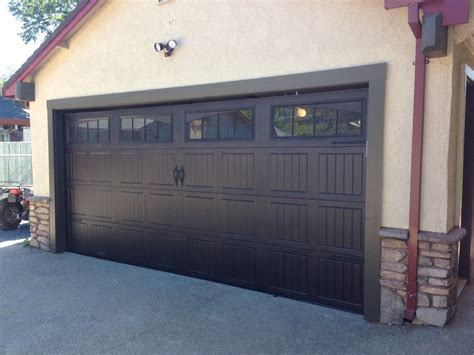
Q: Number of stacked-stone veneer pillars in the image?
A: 2